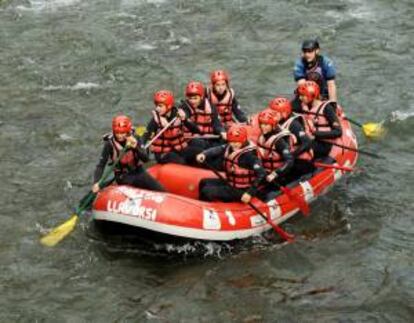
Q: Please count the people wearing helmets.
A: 9